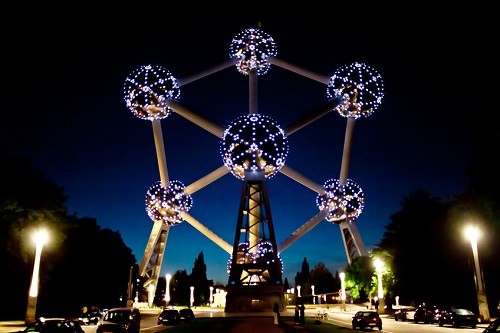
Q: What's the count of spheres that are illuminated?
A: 7